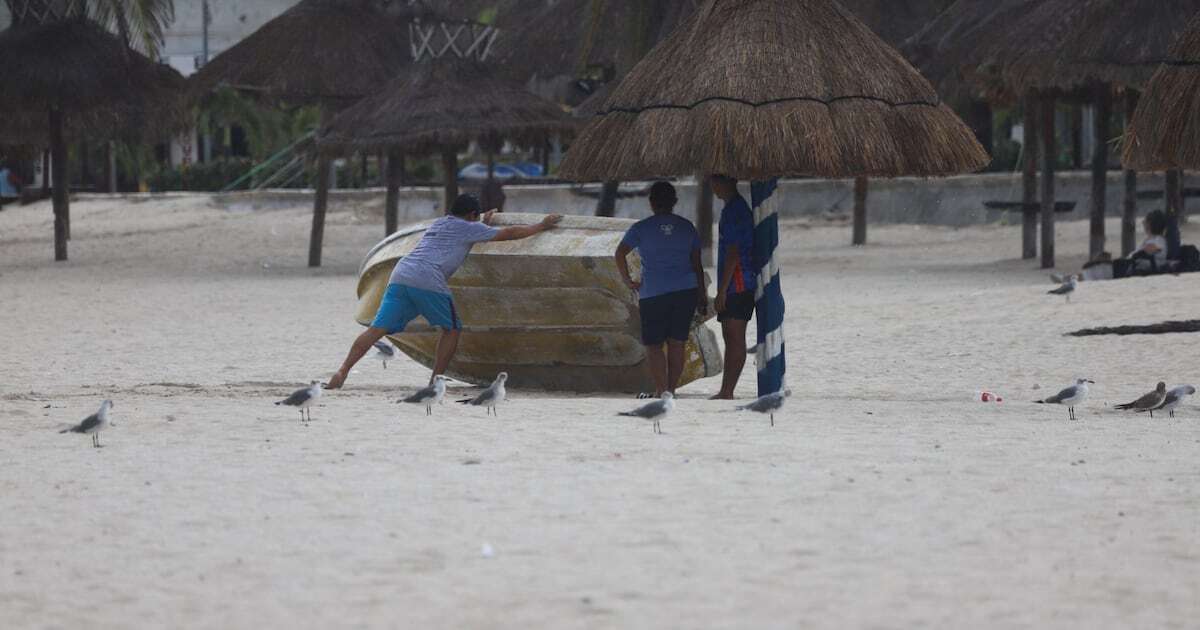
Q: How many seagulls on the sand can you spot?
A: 11